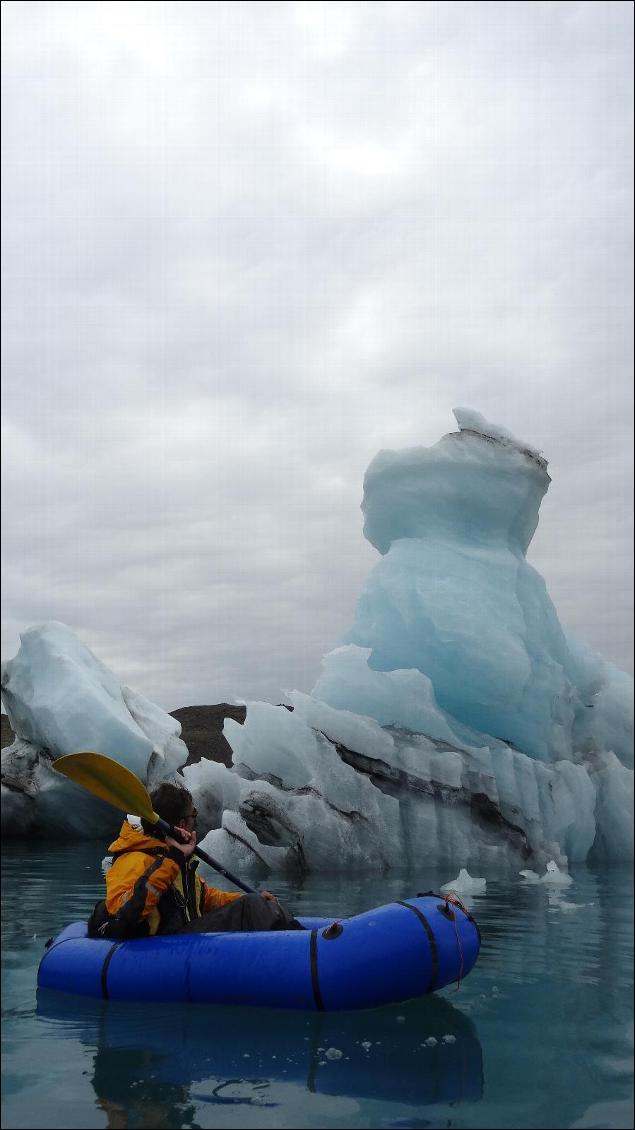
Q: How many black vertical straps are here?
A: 3